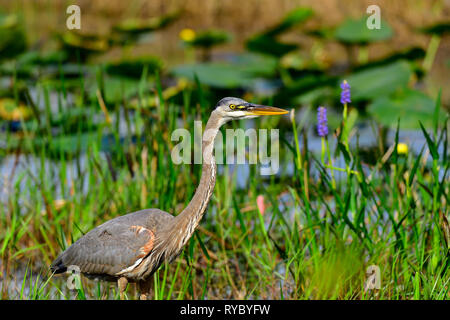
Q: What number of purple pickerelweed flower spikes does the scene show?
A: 2